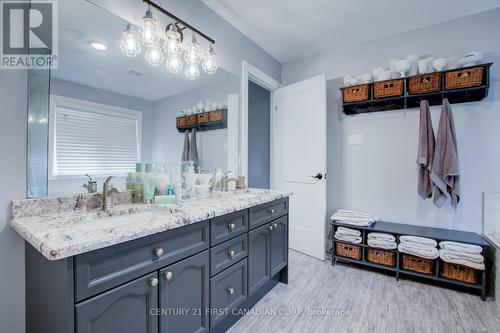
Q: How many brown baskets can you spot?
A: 8